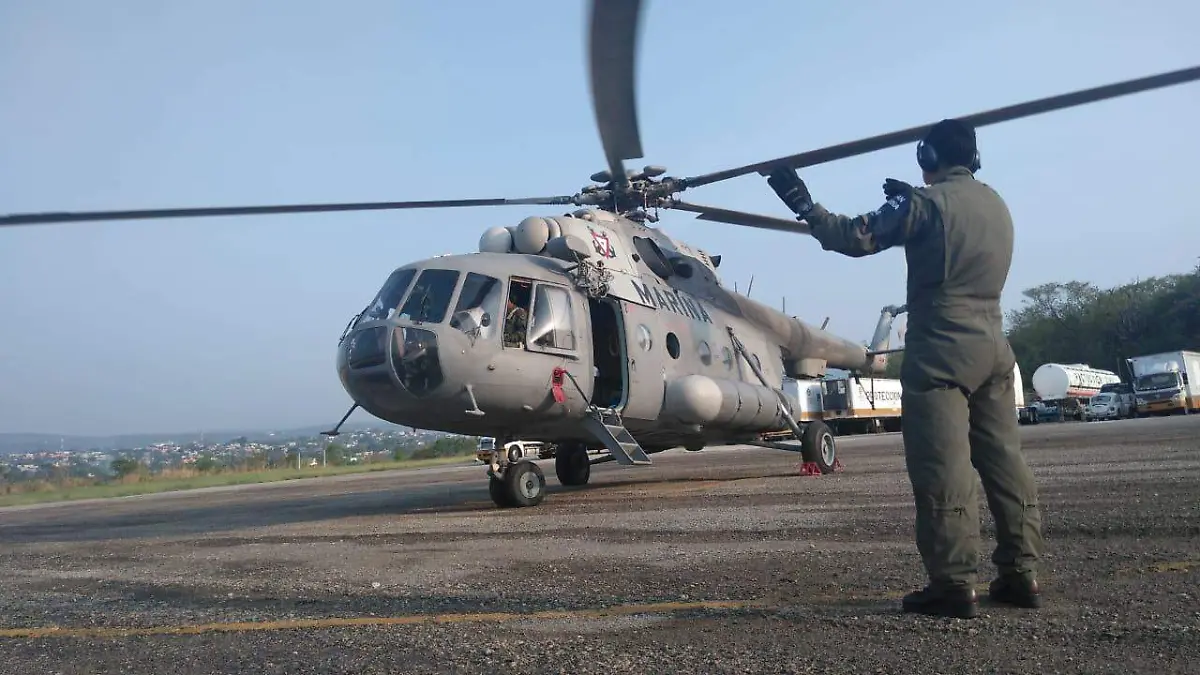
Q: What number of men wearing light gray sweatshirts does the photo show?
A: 0